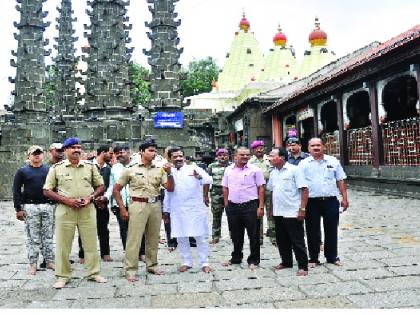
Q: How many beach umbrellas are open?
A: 0